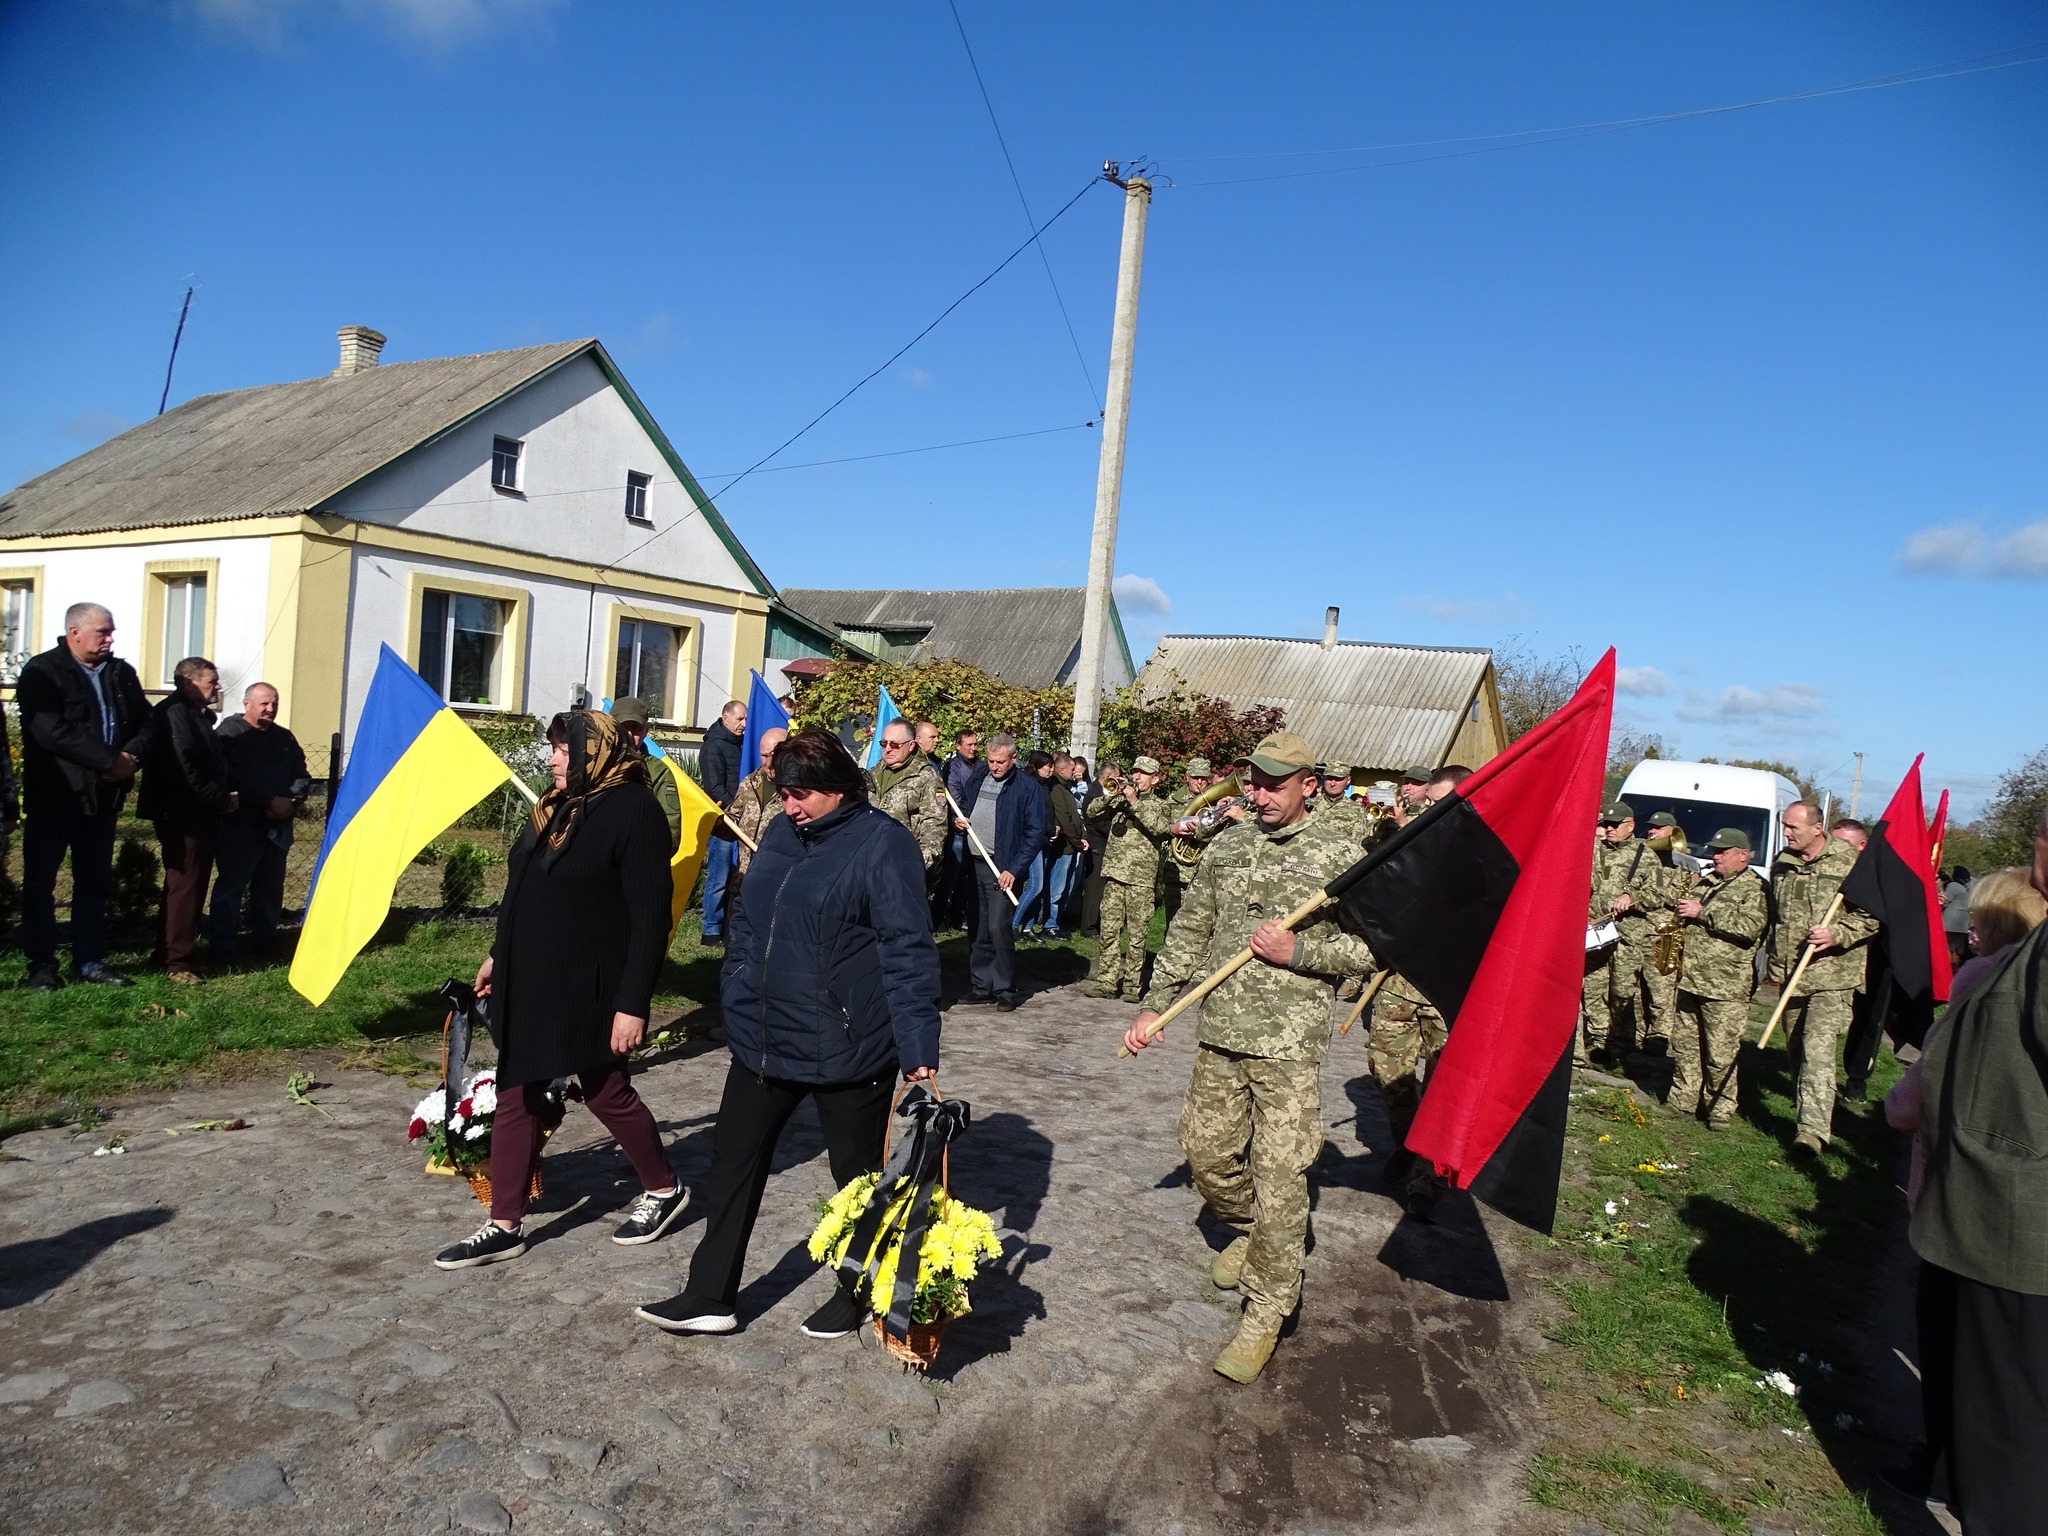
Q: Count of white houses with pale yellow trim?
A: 1